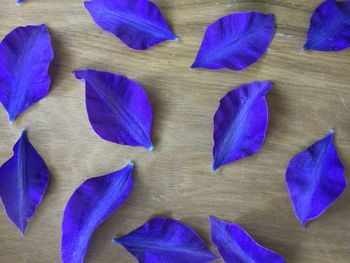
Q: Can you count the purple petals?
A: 11